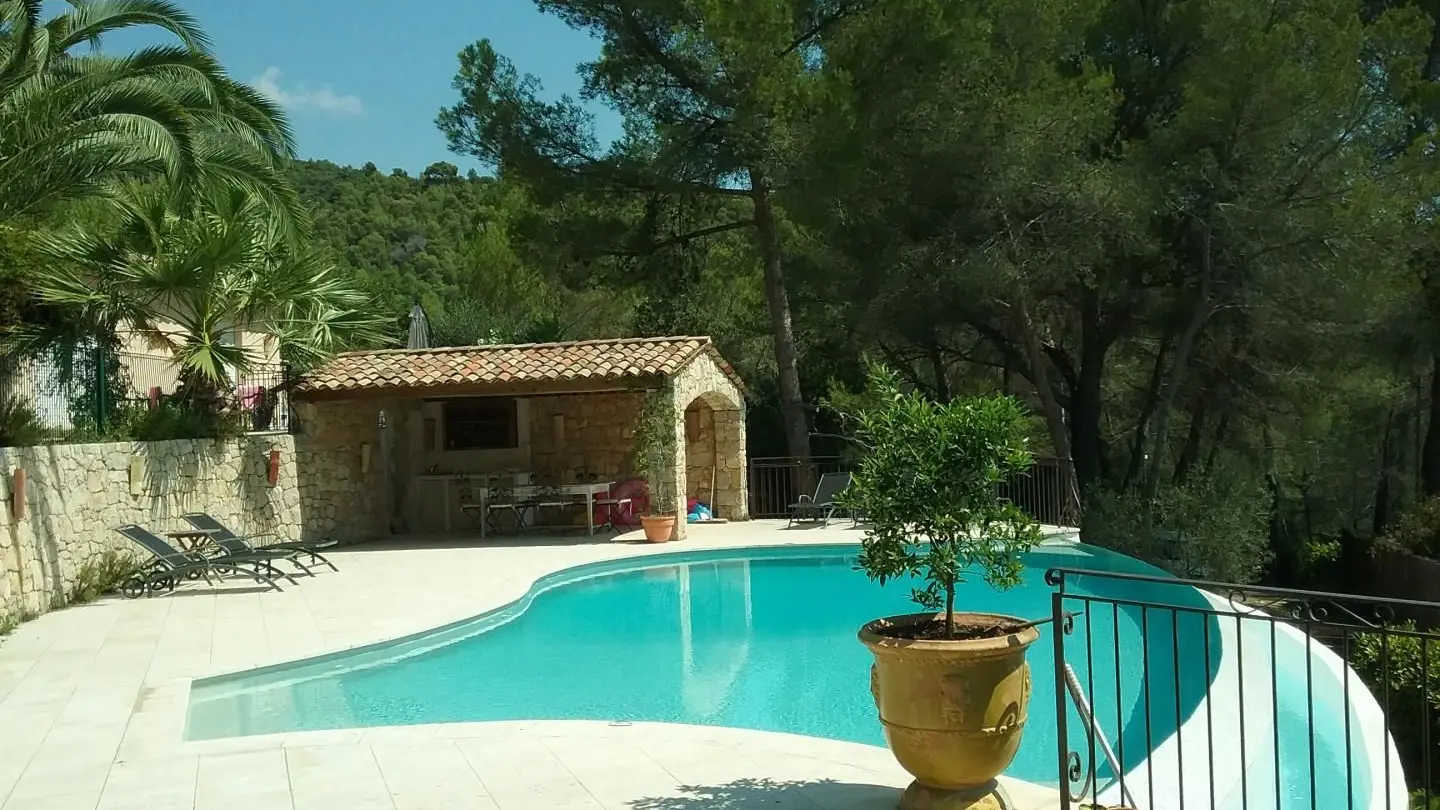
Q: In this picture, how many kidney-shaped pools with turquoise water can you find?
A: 1